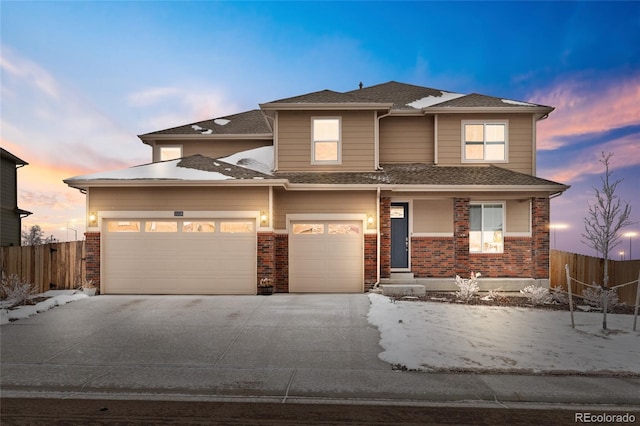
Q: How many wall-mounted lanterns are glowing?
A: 3